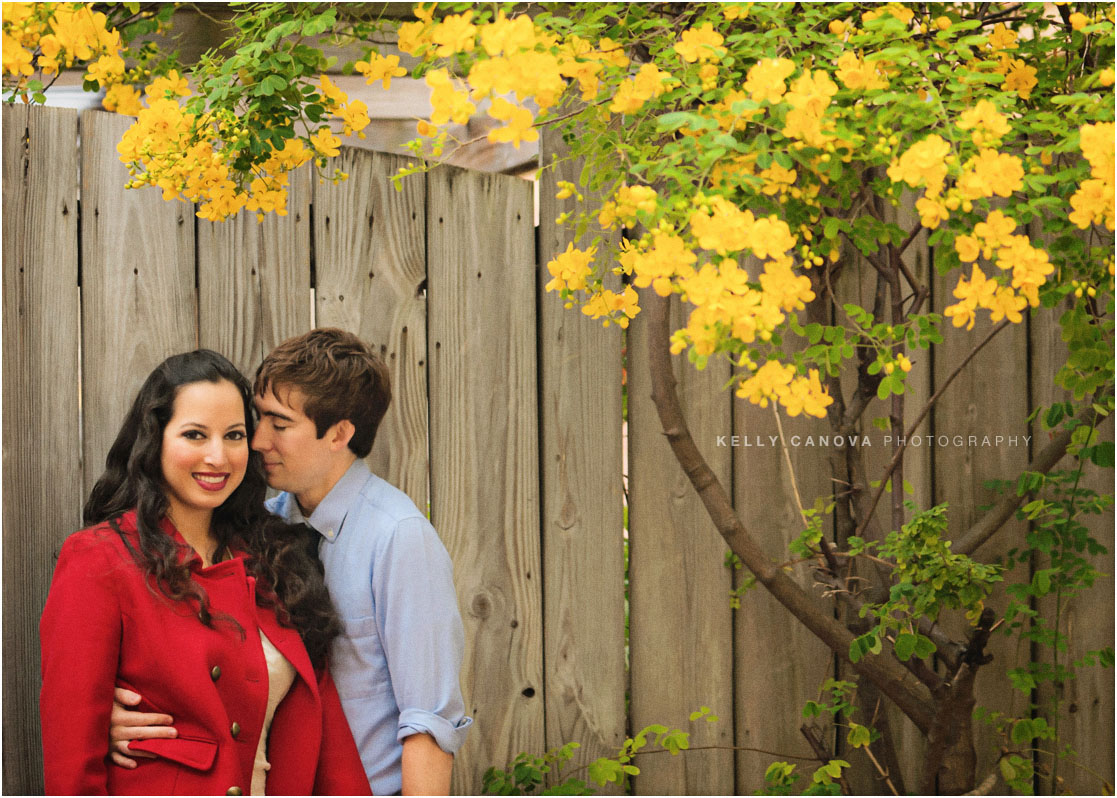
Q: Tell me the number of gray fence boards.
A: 11